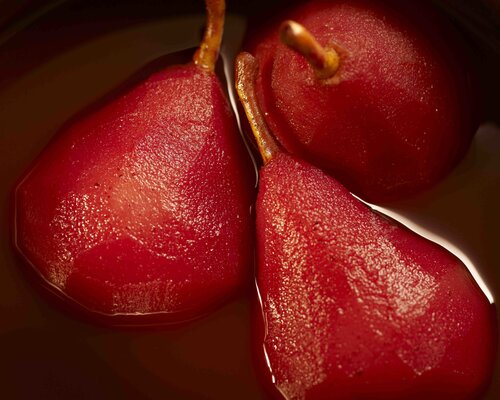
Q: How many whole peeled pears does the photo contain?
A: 3